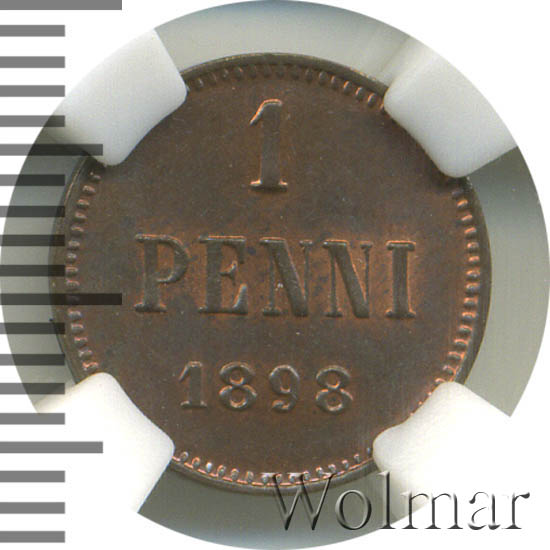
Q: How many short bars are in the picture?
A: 15